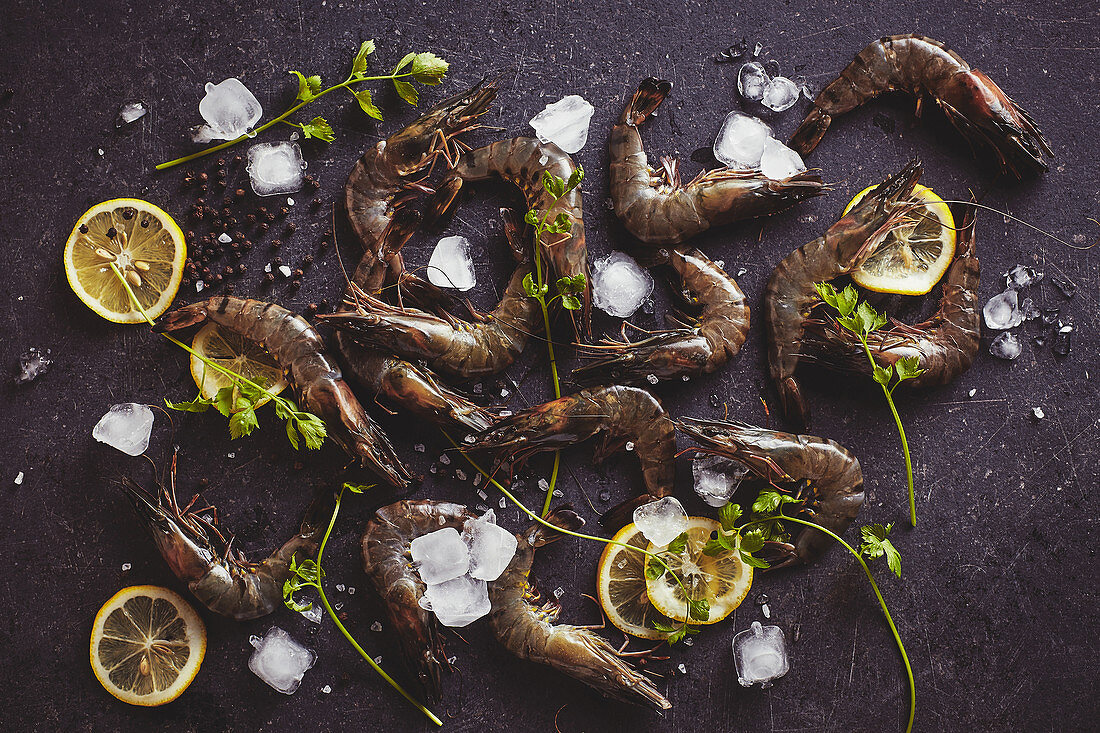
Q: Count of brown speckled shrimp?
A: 15